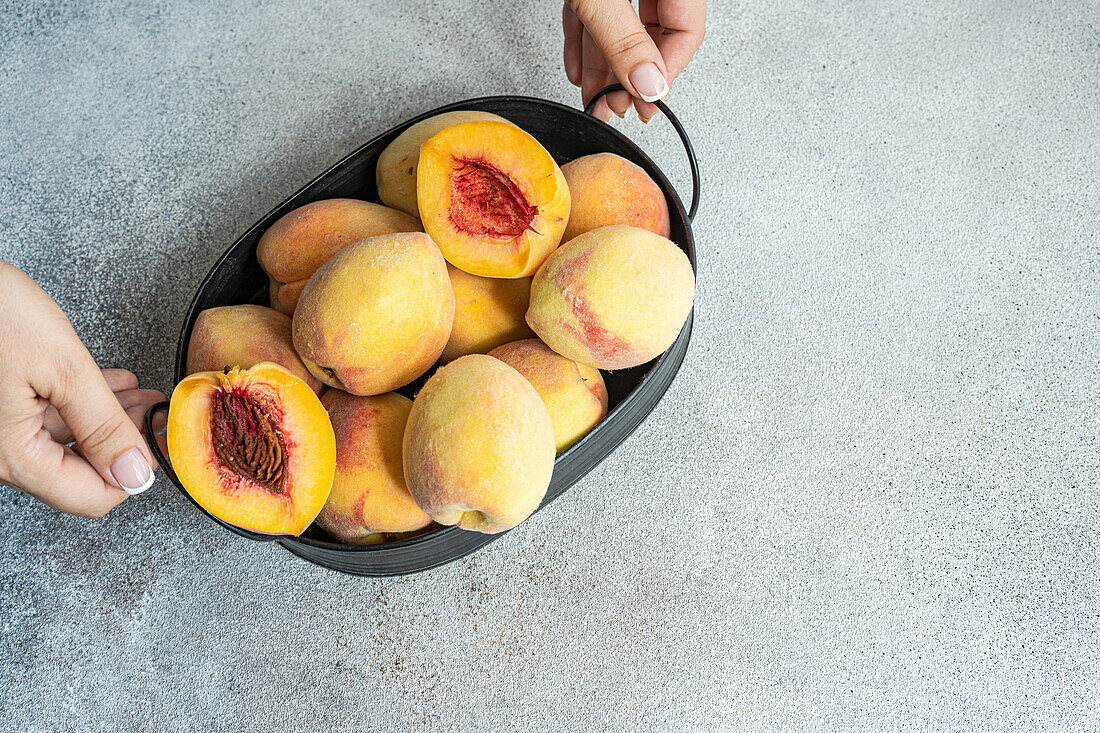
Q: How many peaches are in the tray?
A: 12